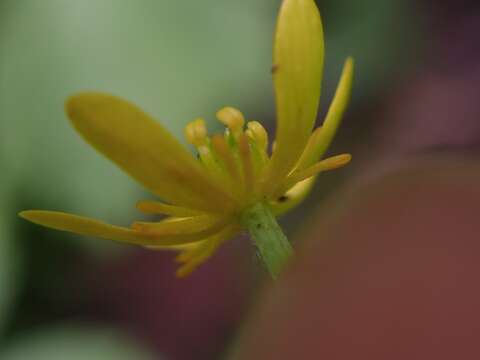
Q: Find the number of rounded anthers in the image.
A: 3